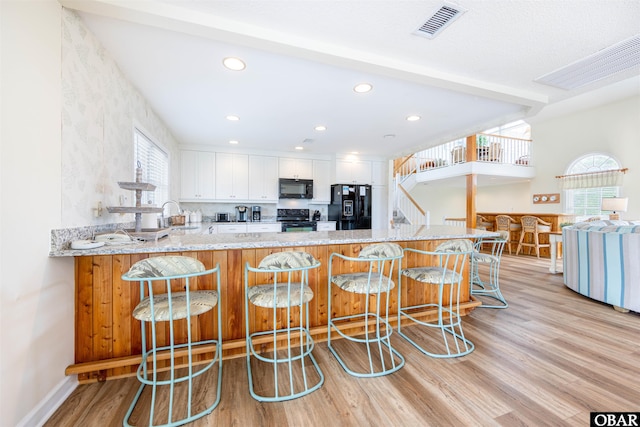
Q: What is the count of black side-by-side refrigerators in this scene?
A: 1